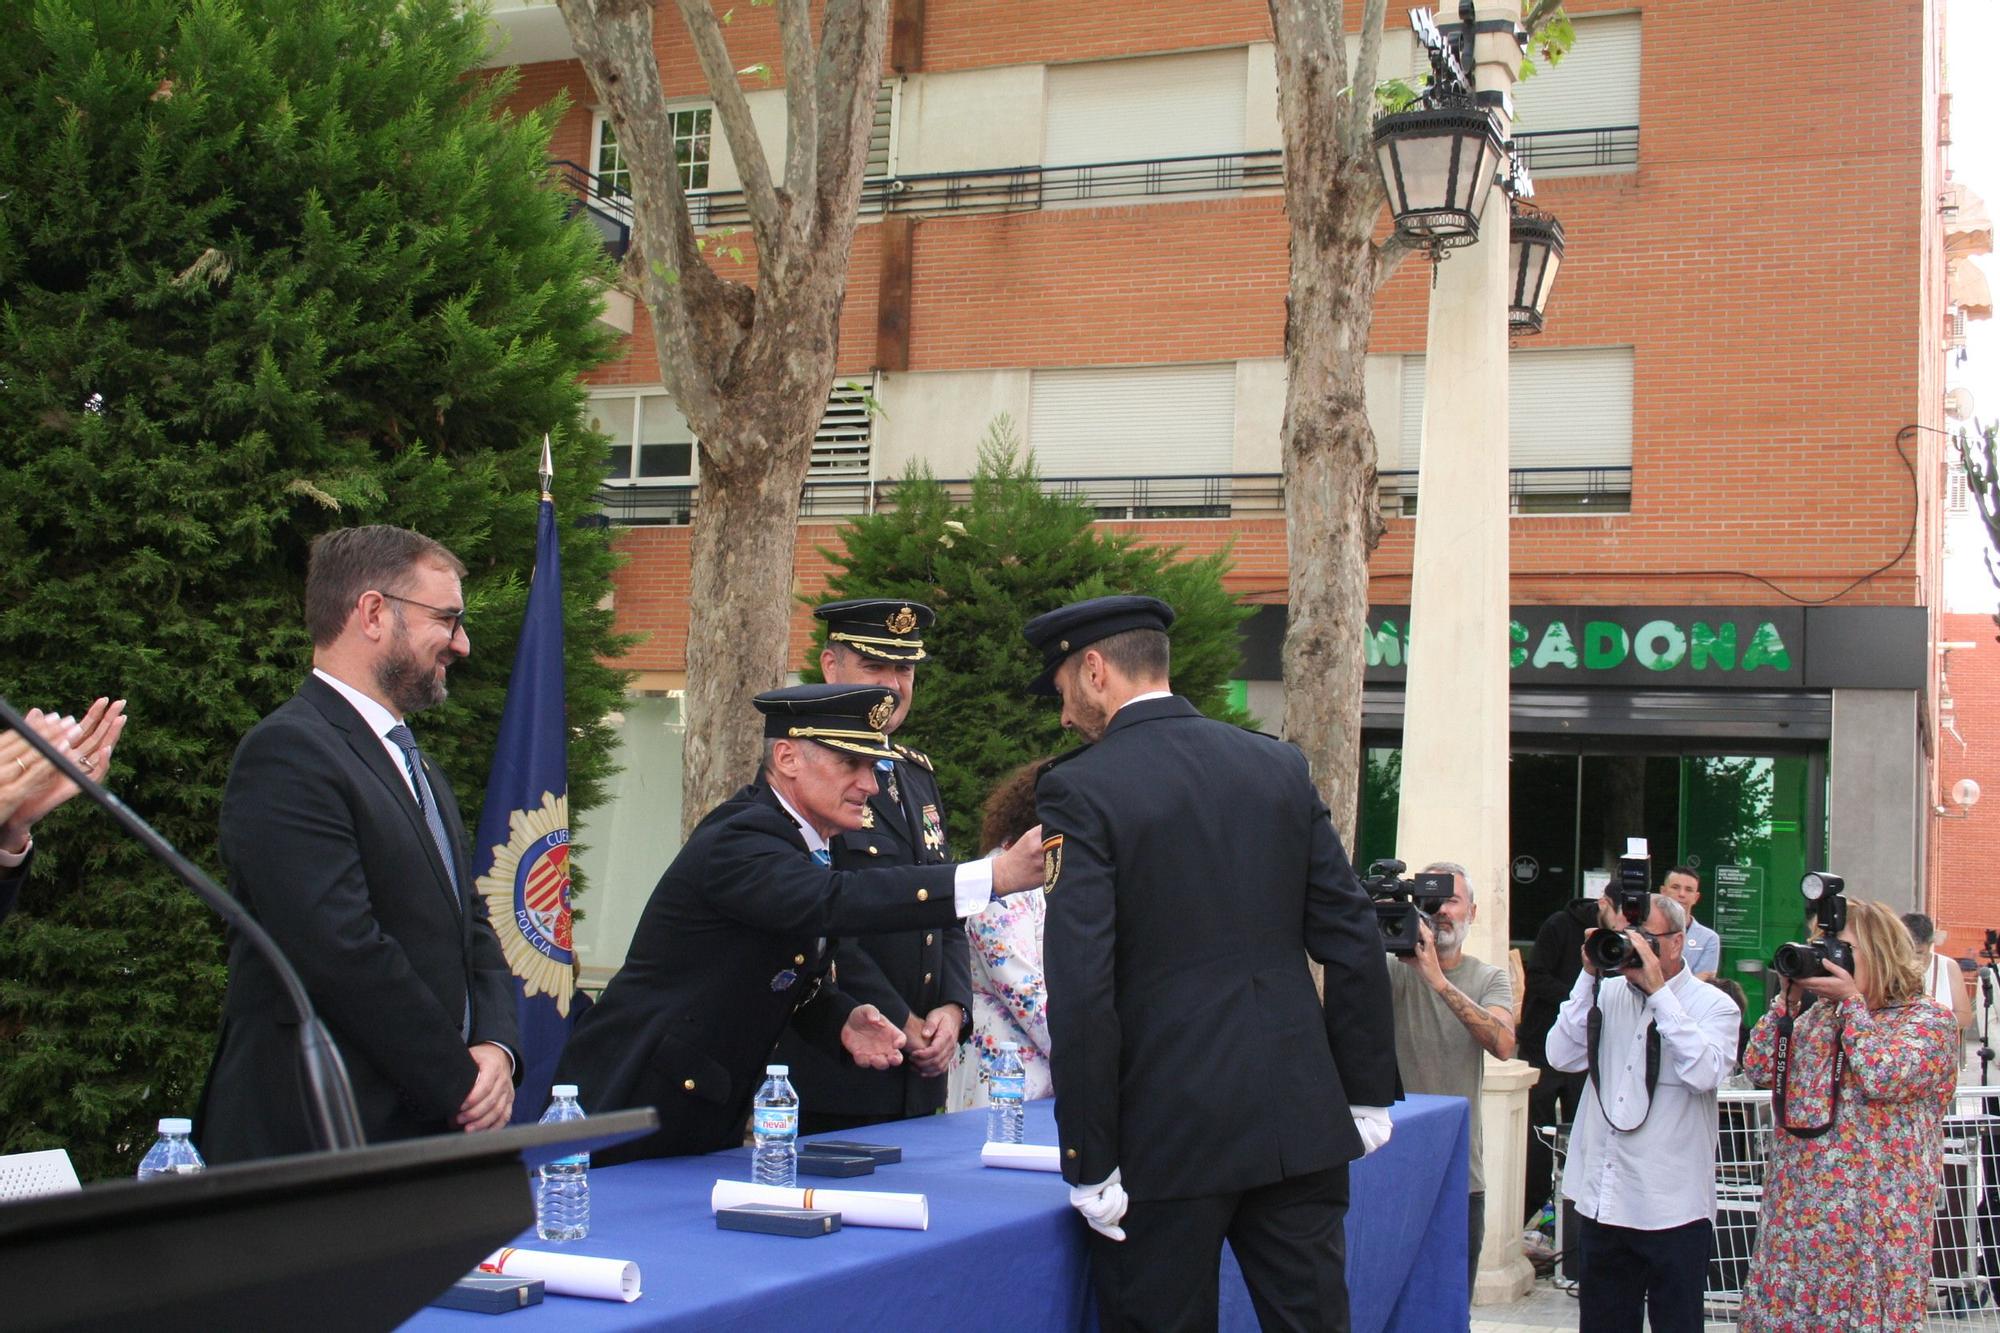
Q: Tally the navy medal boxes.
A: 4